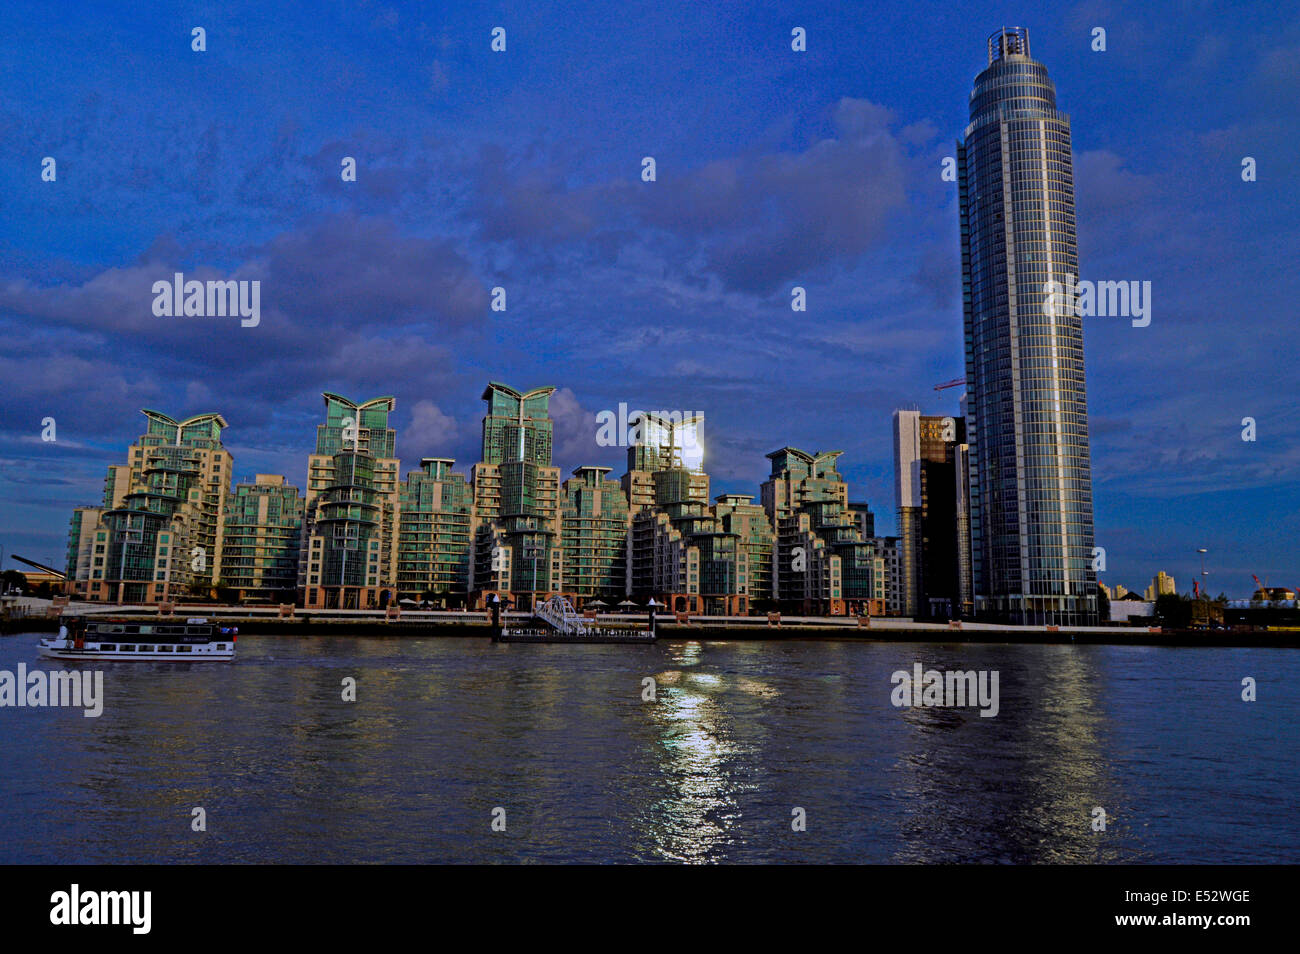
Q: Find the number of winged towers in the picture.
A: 5